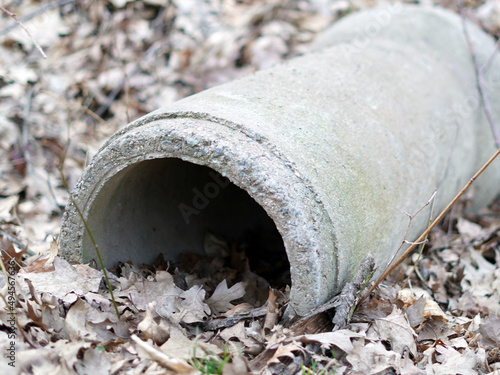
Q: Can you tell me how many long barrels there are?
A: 1